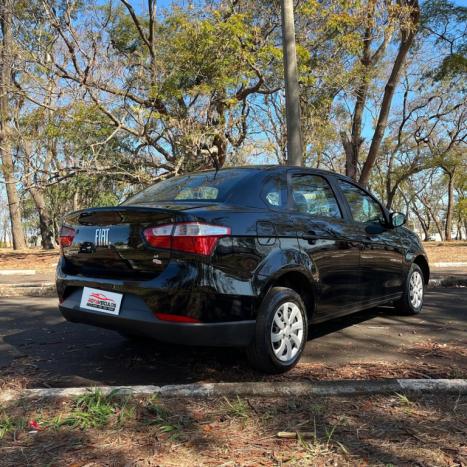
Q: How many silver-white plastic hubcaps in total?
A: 2